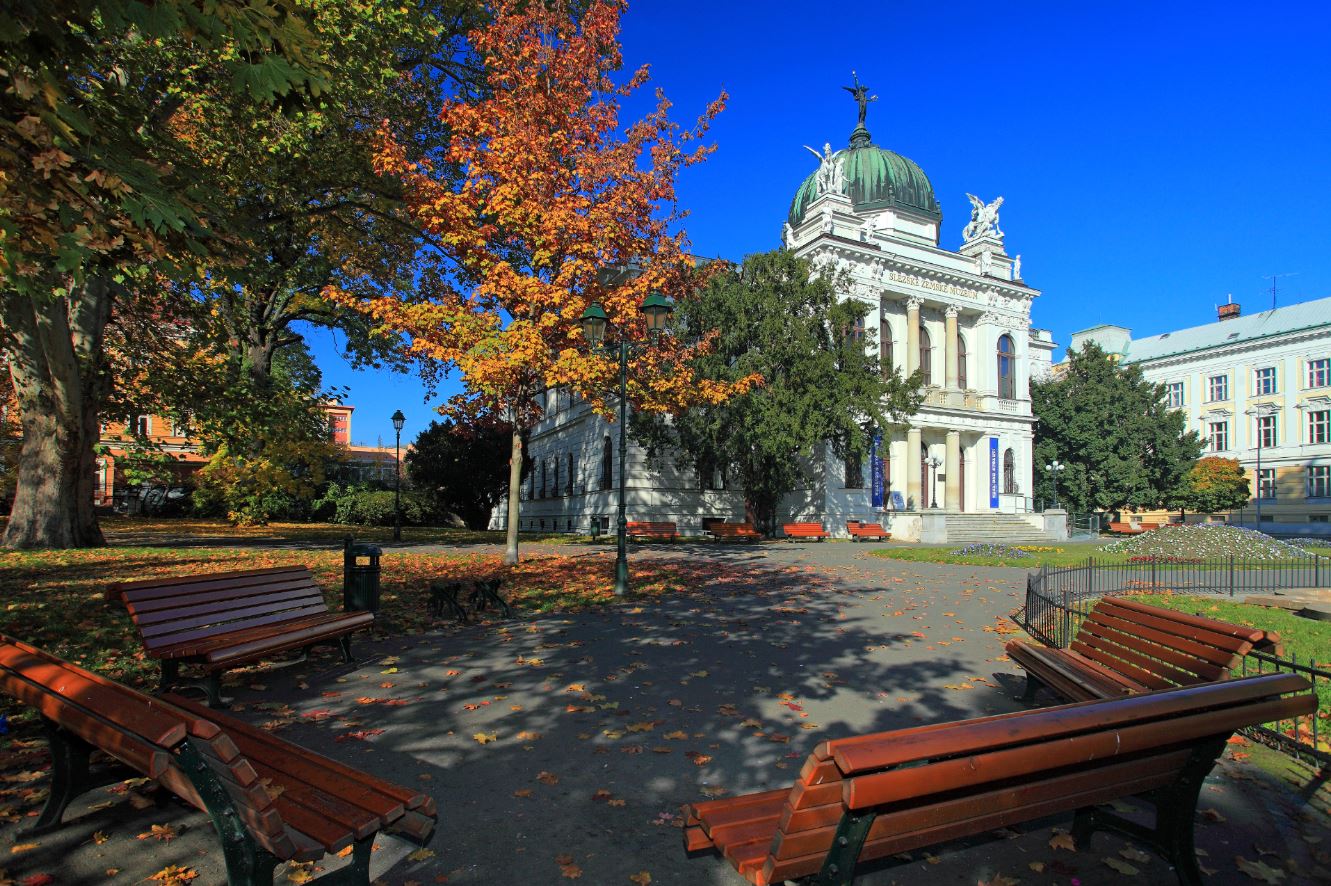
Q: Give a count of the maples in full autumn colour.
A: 1